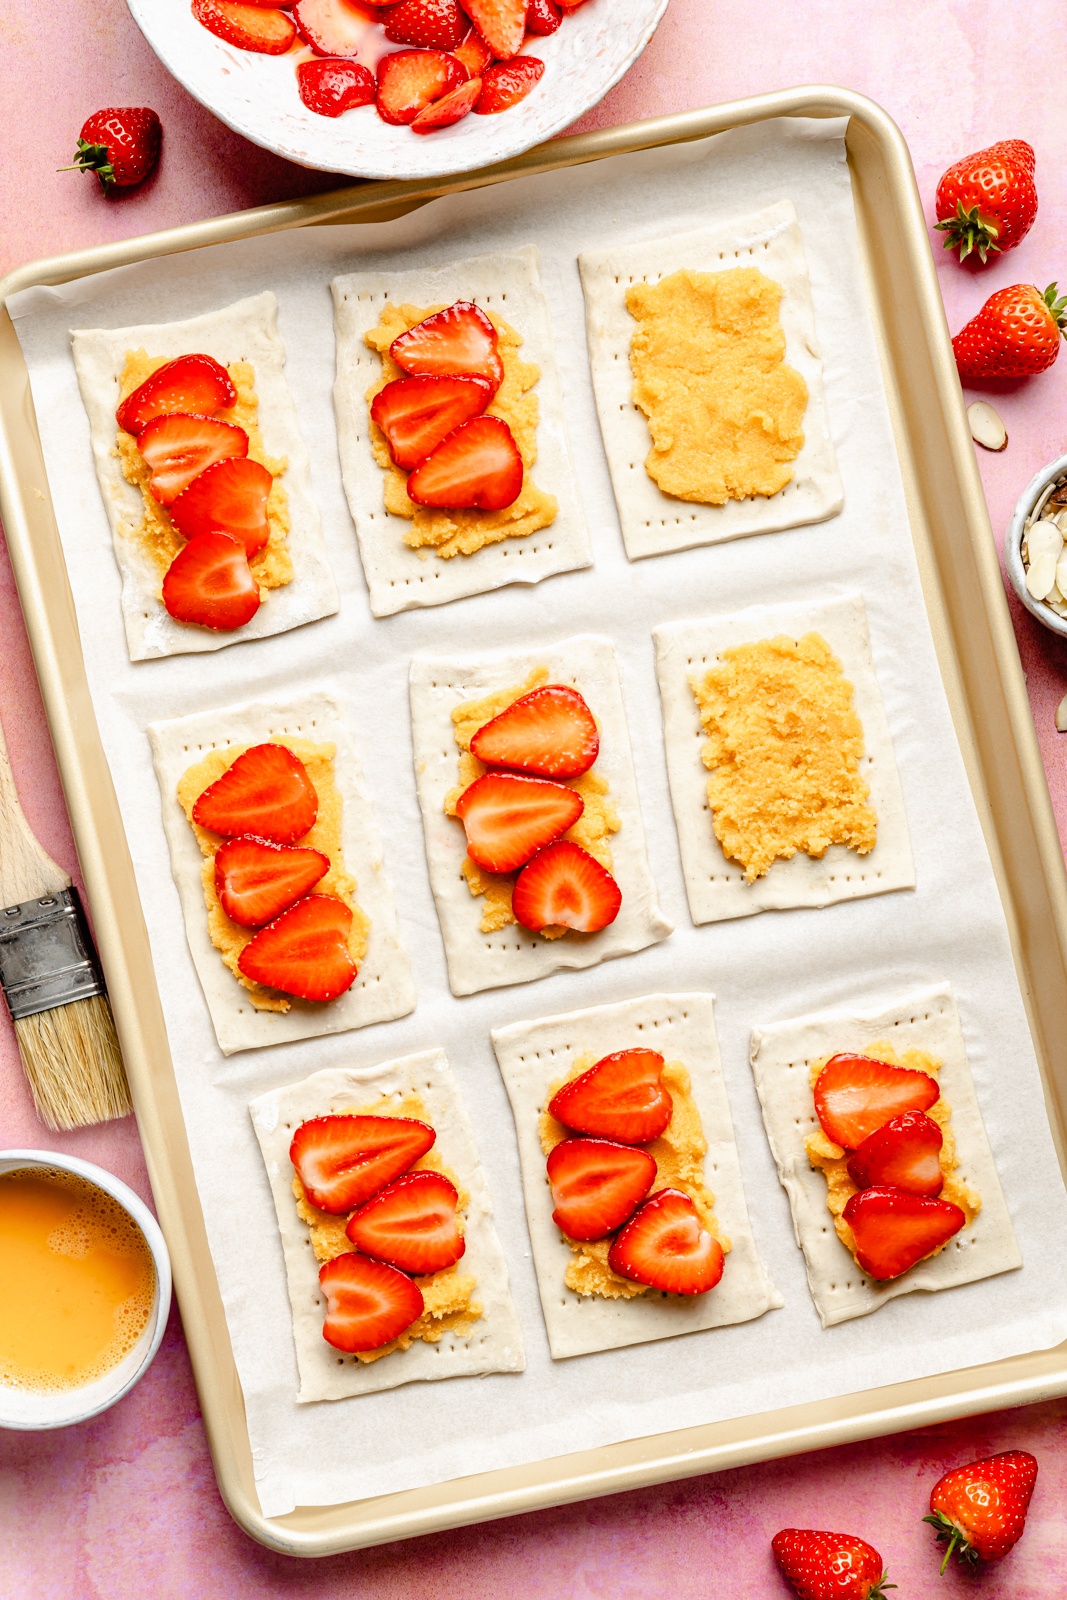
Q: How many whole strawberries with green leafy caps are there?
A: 5